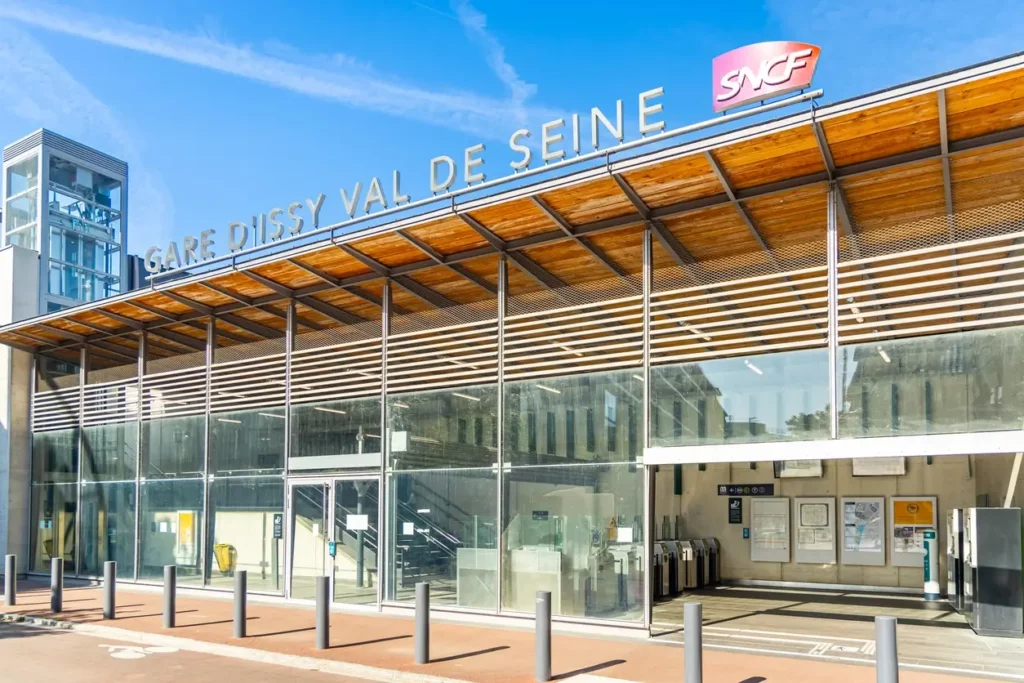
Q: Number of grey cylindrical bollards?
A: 10